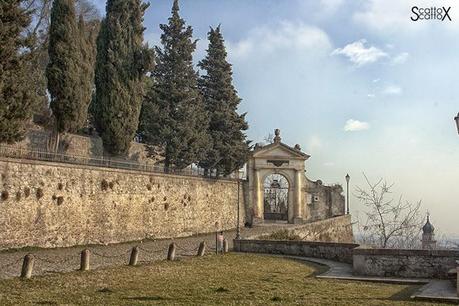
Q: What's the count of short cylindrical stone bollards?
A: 6